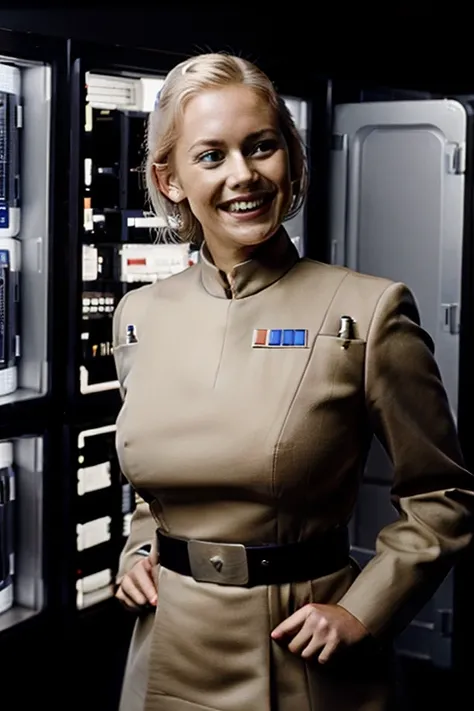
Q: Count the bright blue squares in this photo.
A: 3